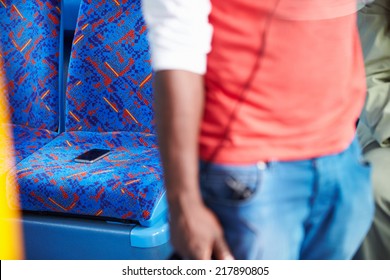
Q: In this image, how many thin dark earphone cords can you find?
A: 1